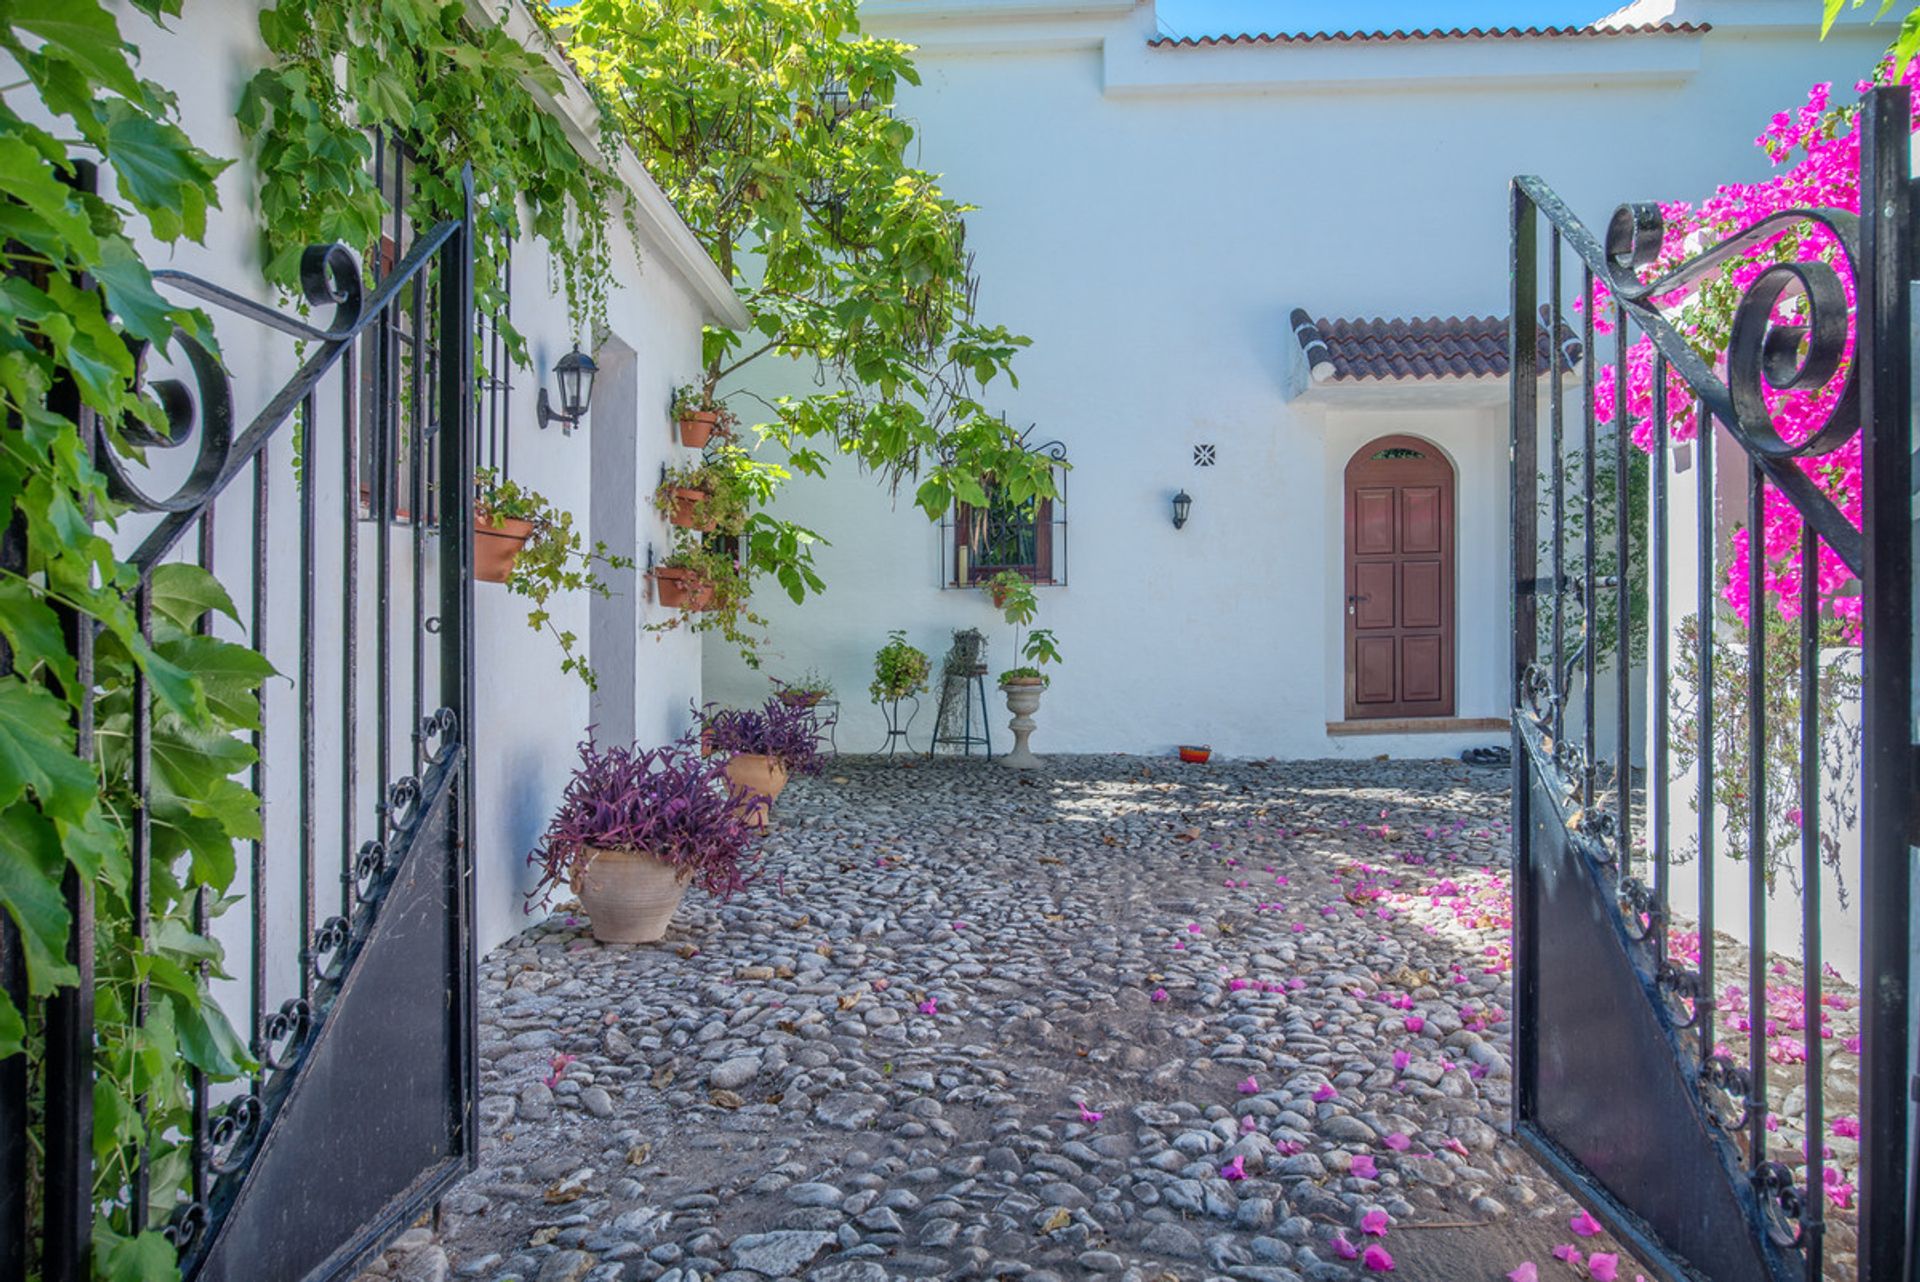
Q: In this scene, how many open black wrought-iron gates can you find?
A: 2